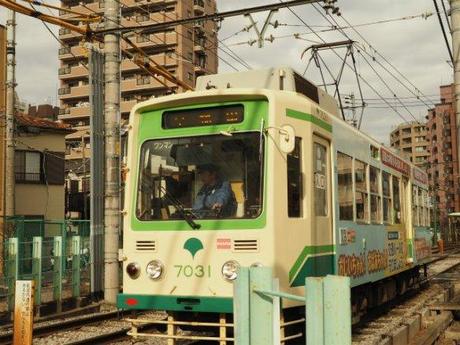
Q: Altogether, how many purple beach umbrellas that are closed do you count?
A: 0